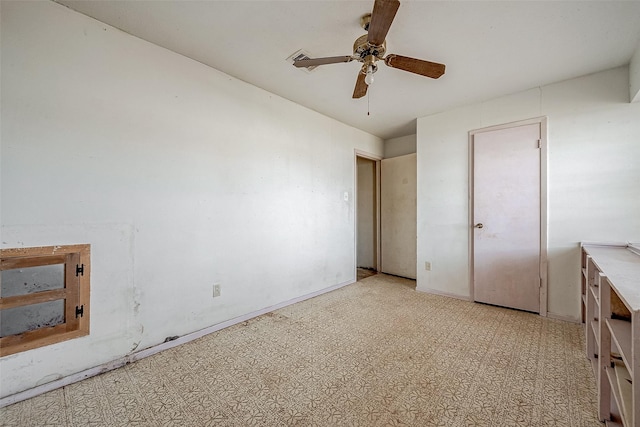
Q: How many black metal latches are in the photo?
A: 2